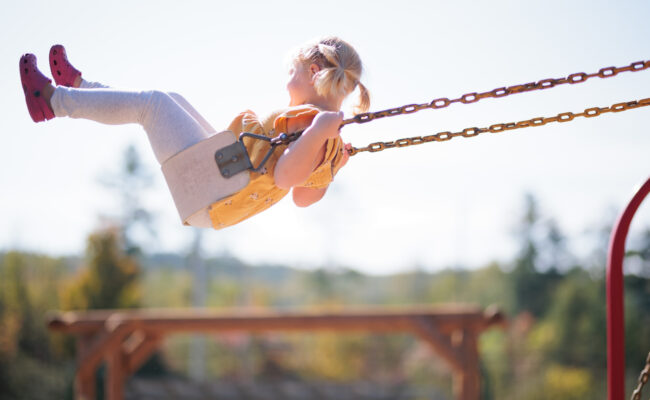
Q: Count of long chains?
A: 2